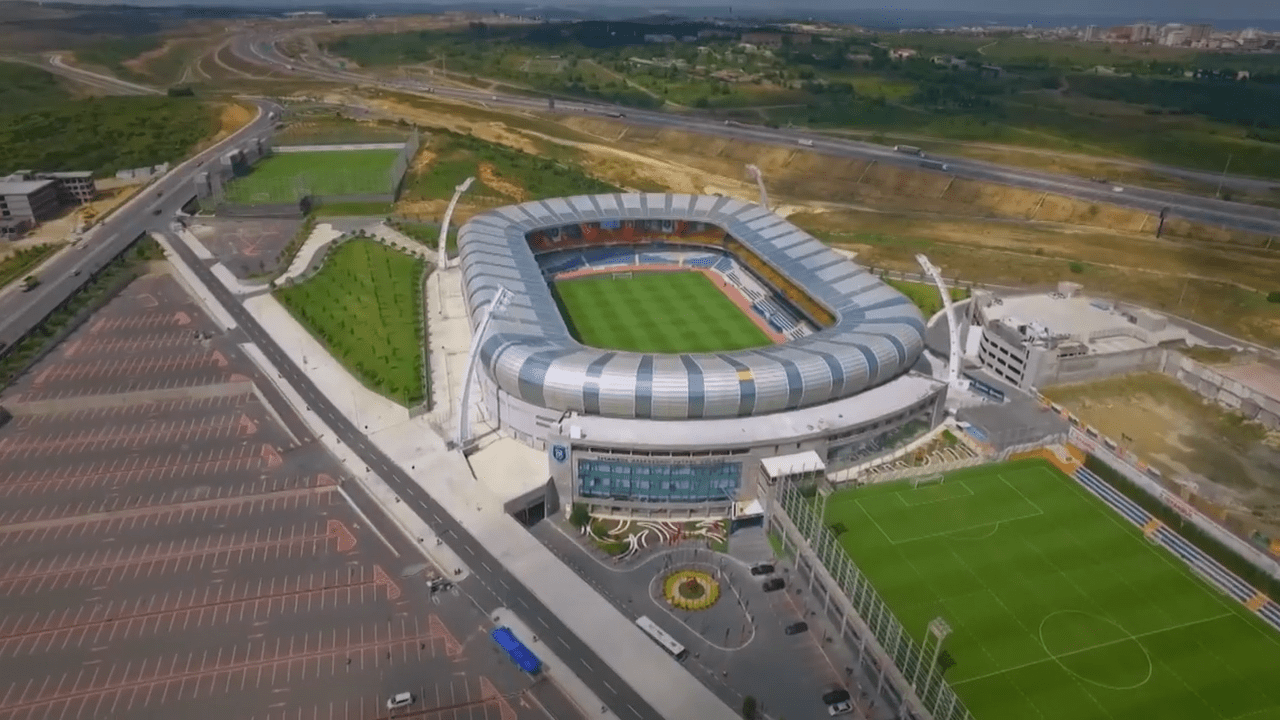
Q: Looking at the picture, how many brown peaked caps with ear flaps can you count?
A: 0